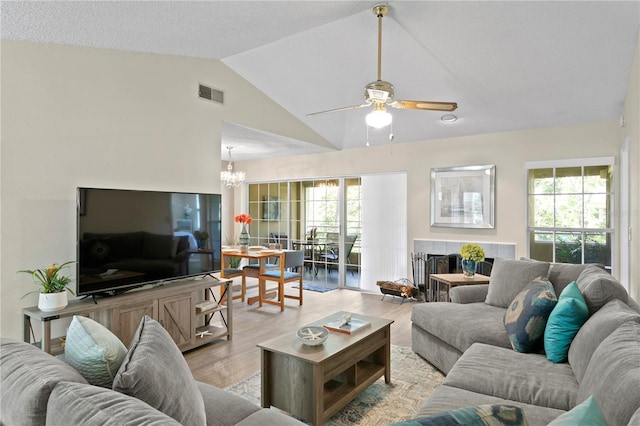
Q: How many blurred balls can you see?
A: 0